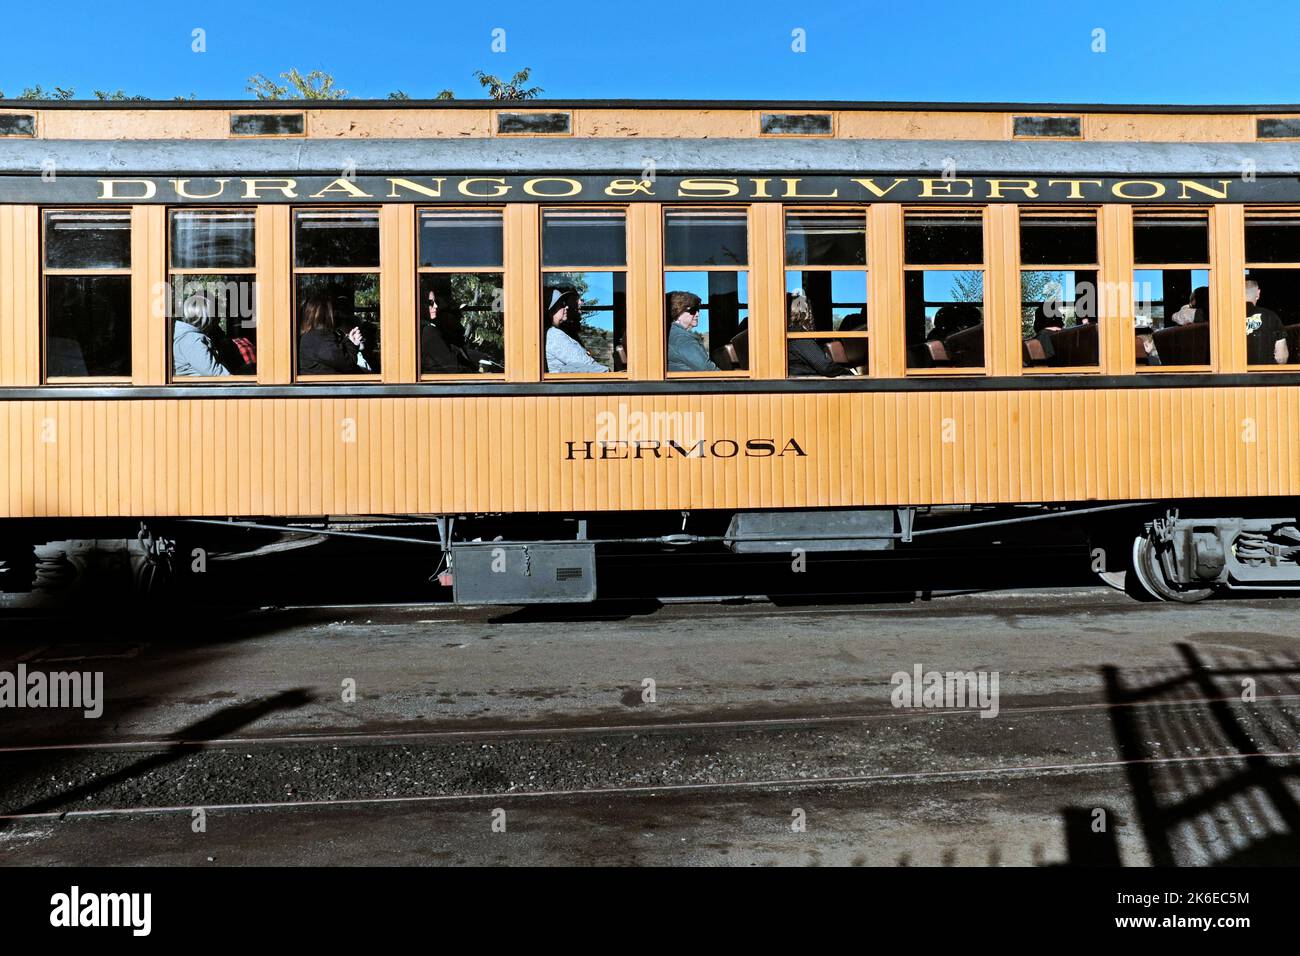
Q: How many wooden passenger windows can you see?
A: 11